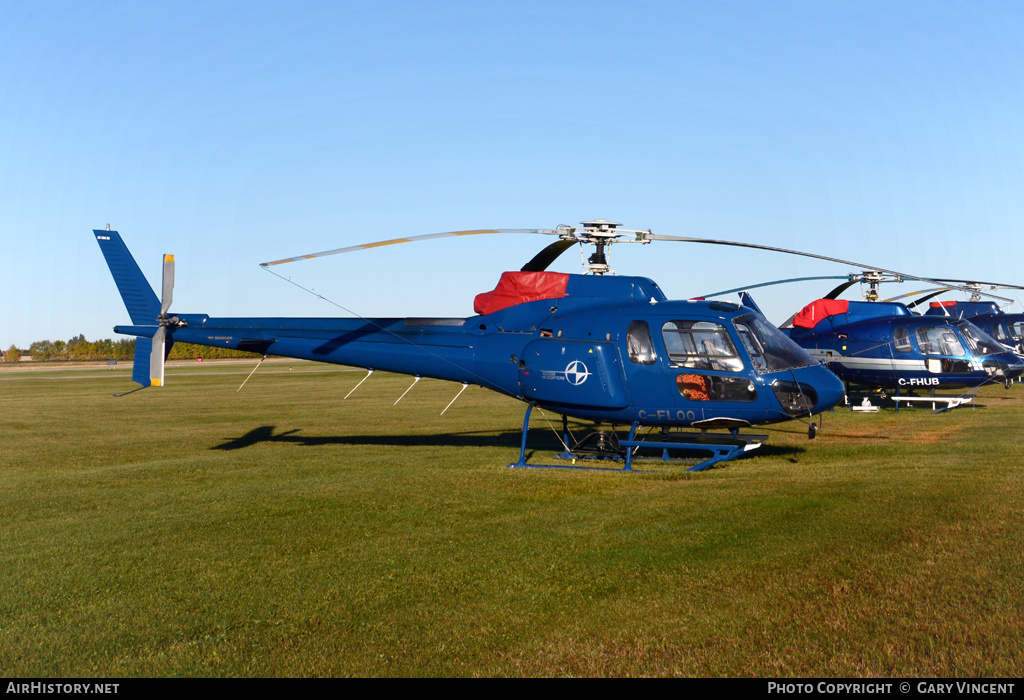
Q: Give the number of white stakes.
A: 4